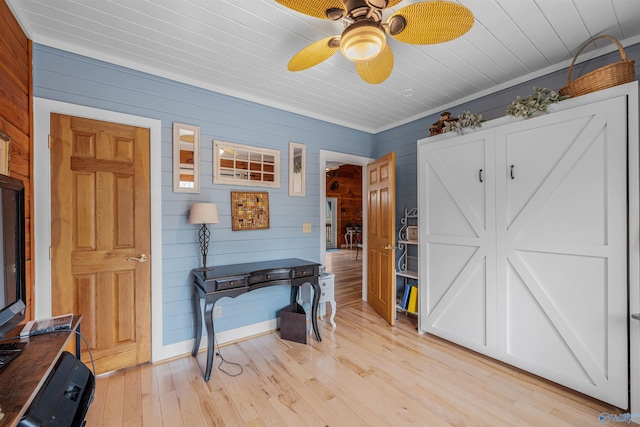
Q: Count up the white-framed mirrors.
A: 3